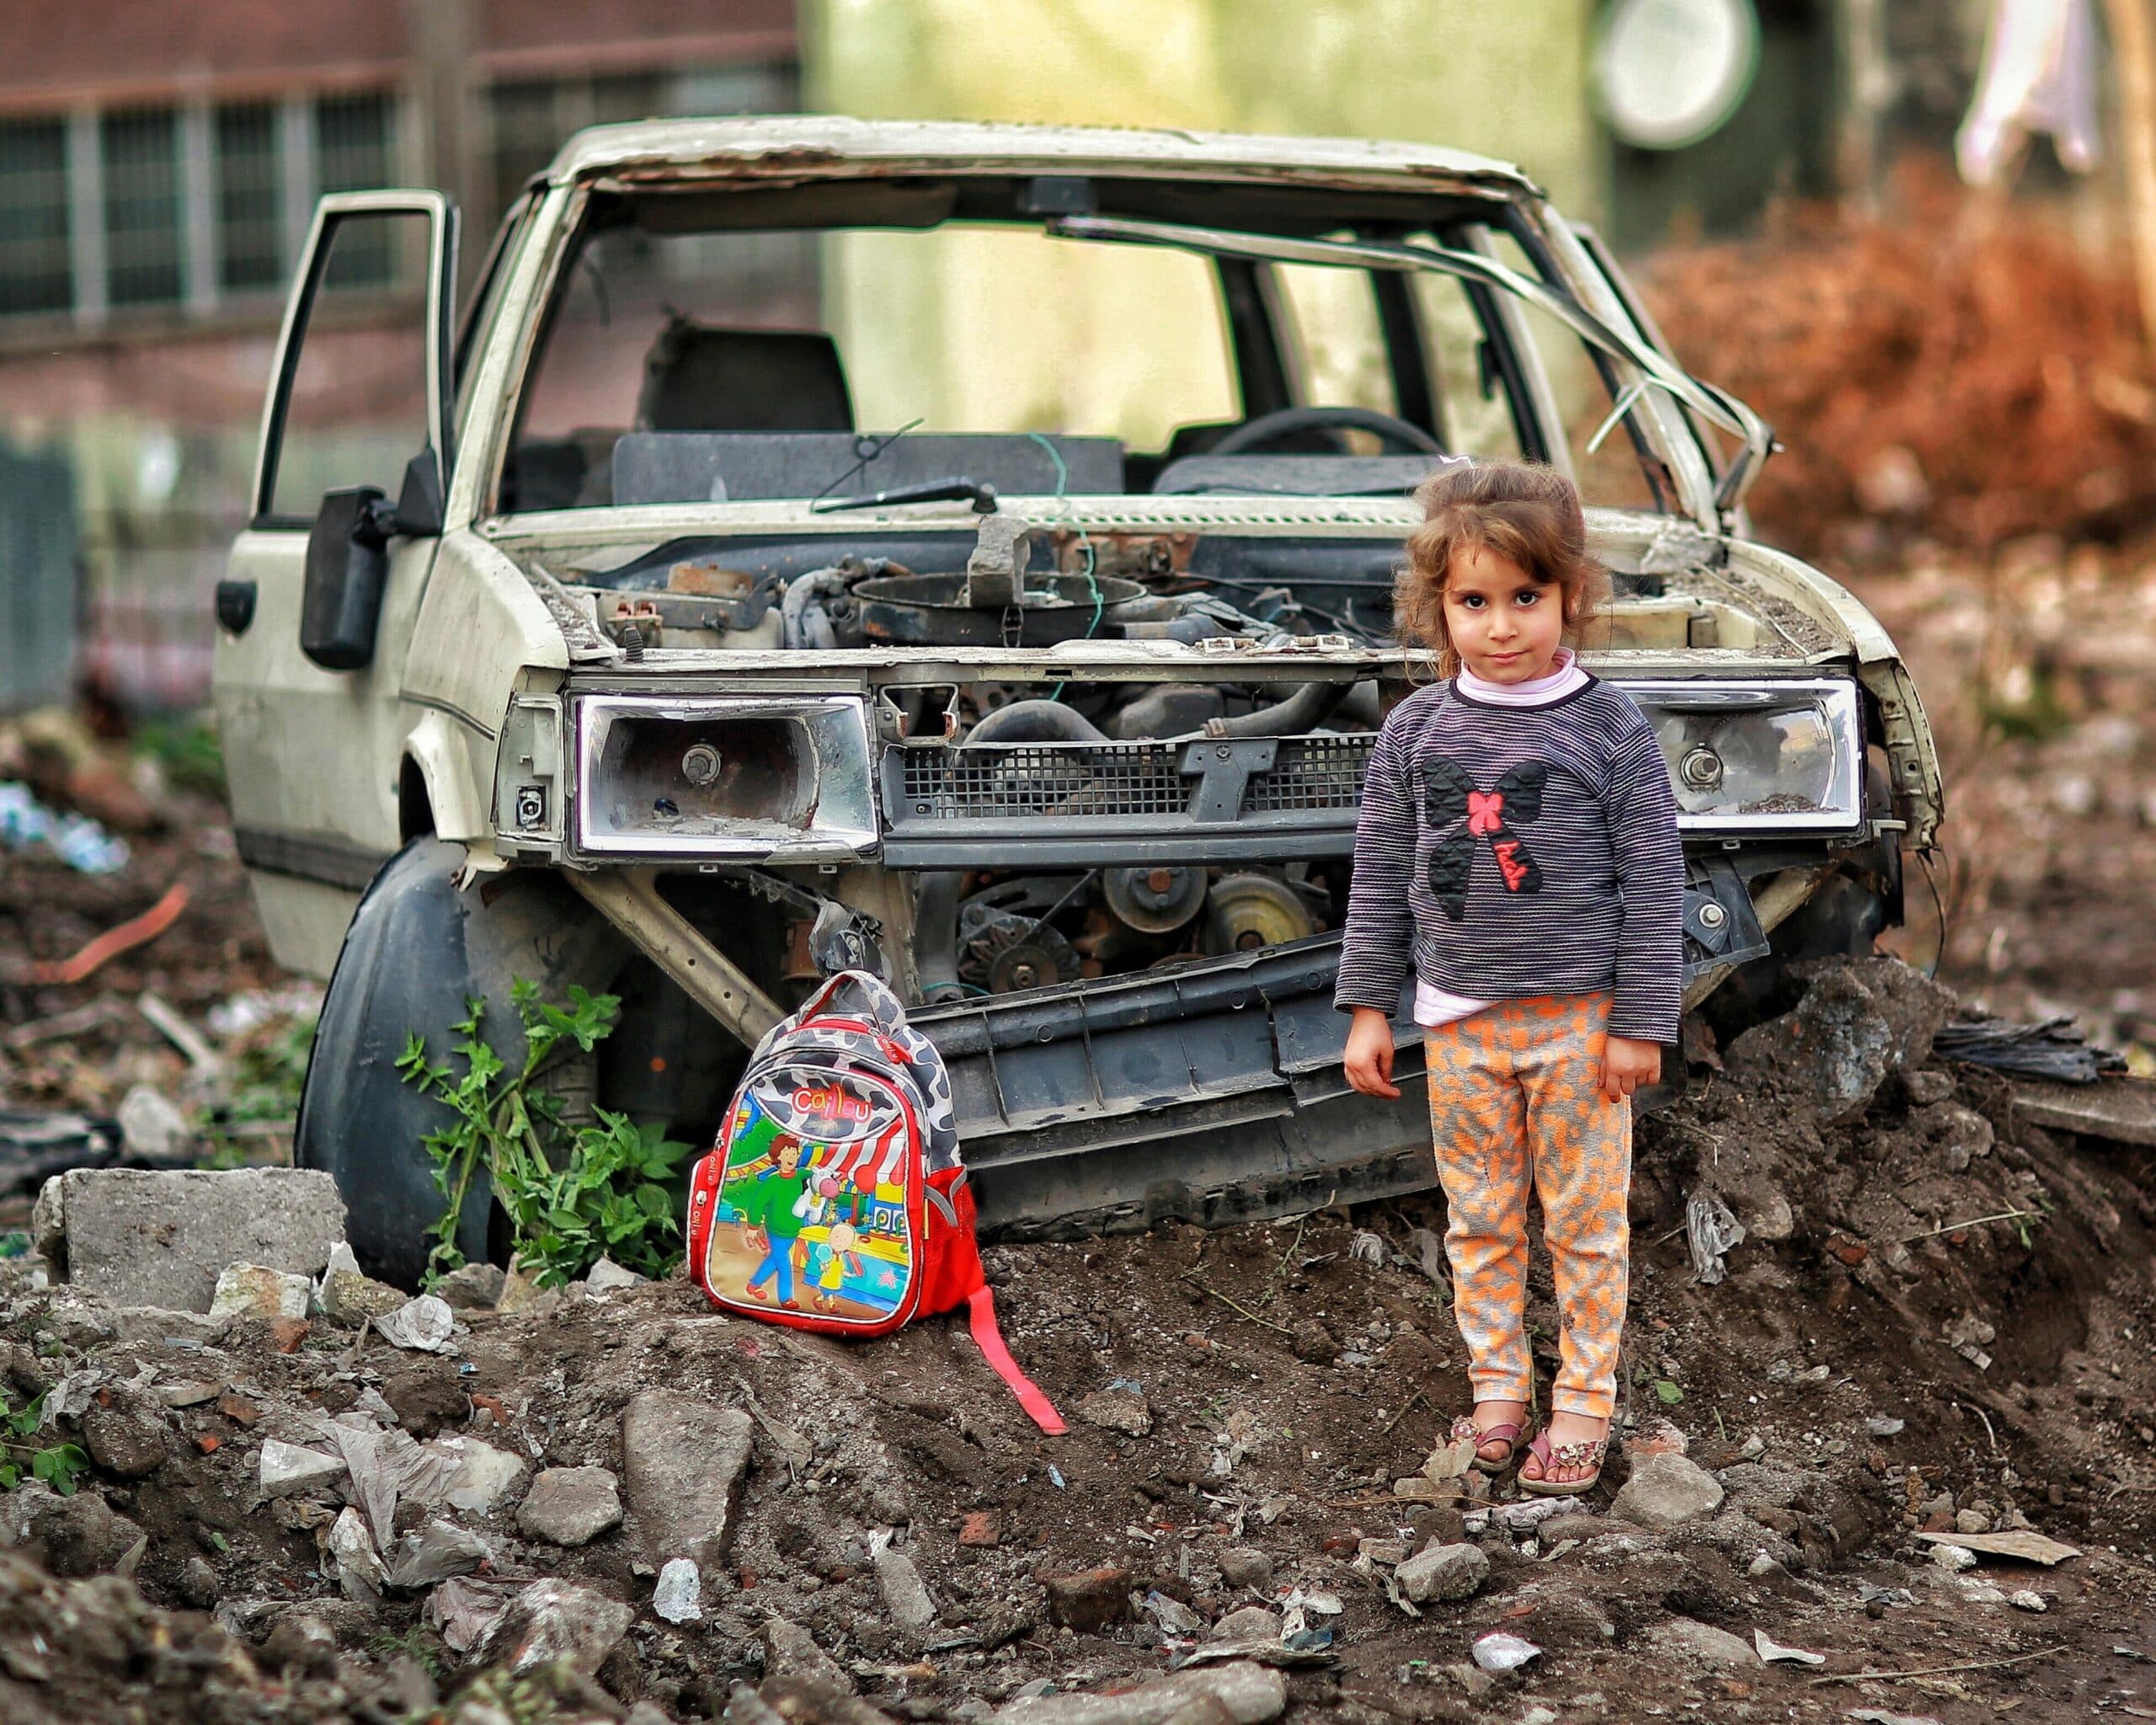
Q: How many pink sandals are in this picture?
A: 2